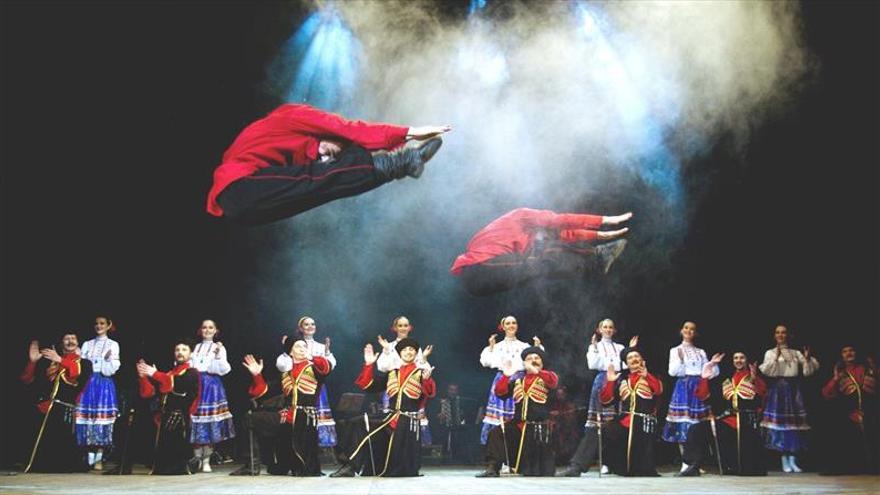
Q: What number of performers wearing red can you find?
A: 10